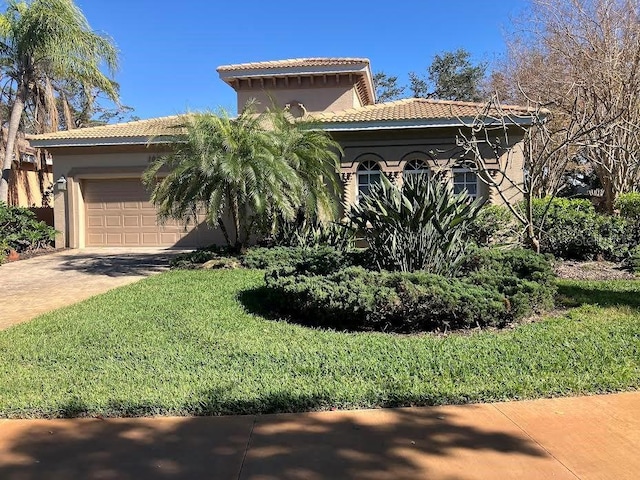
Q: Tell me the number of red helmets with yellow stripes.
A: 0